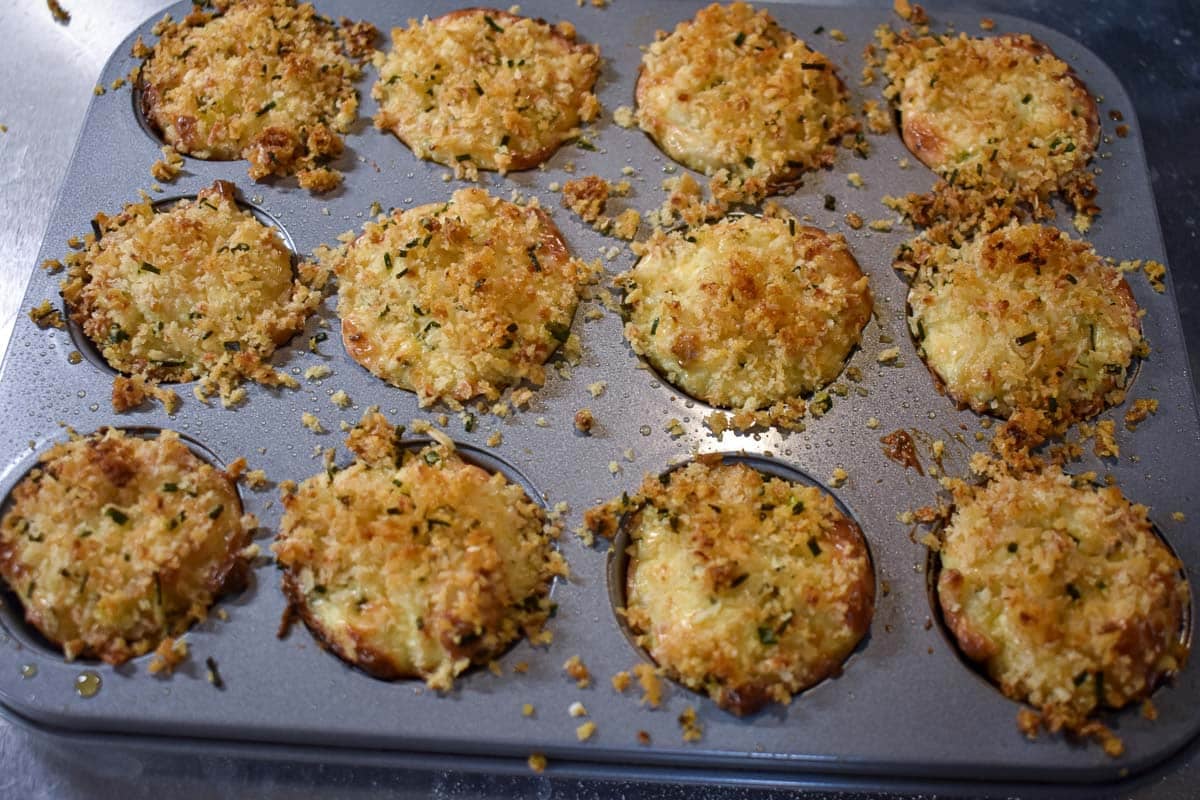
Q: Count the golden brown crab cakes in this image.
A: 12